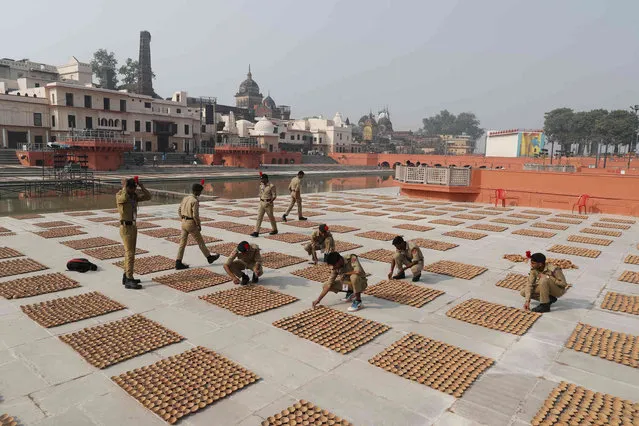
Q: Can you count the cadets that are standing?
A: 4